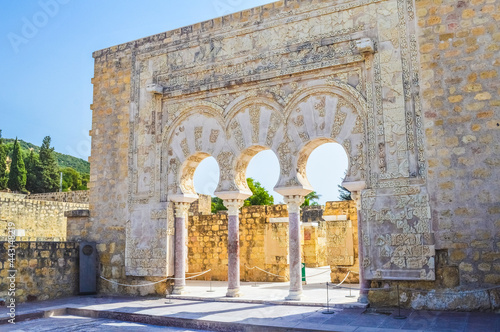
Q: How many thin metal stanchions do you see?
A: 6